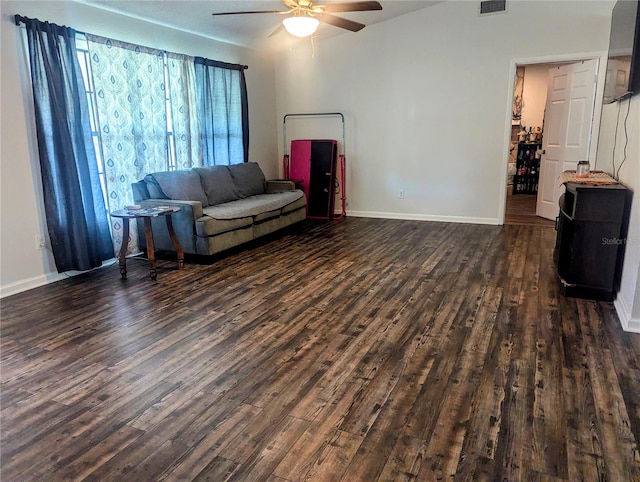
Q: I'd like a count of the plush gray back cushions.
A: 3